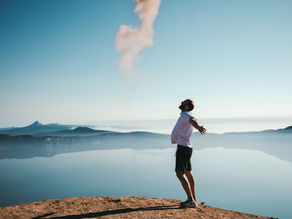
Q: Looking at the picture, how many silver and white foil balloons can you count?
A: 0